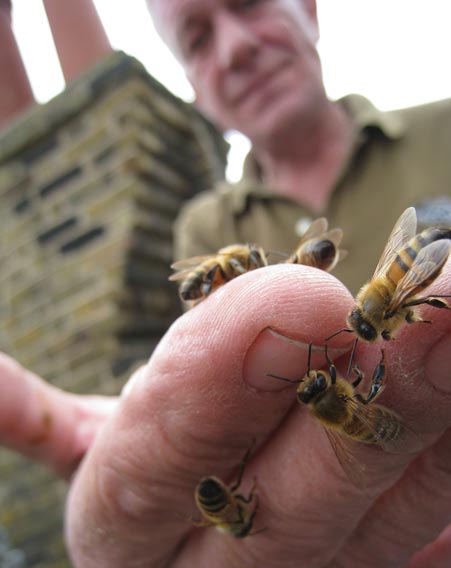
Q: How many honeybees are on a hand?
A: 5